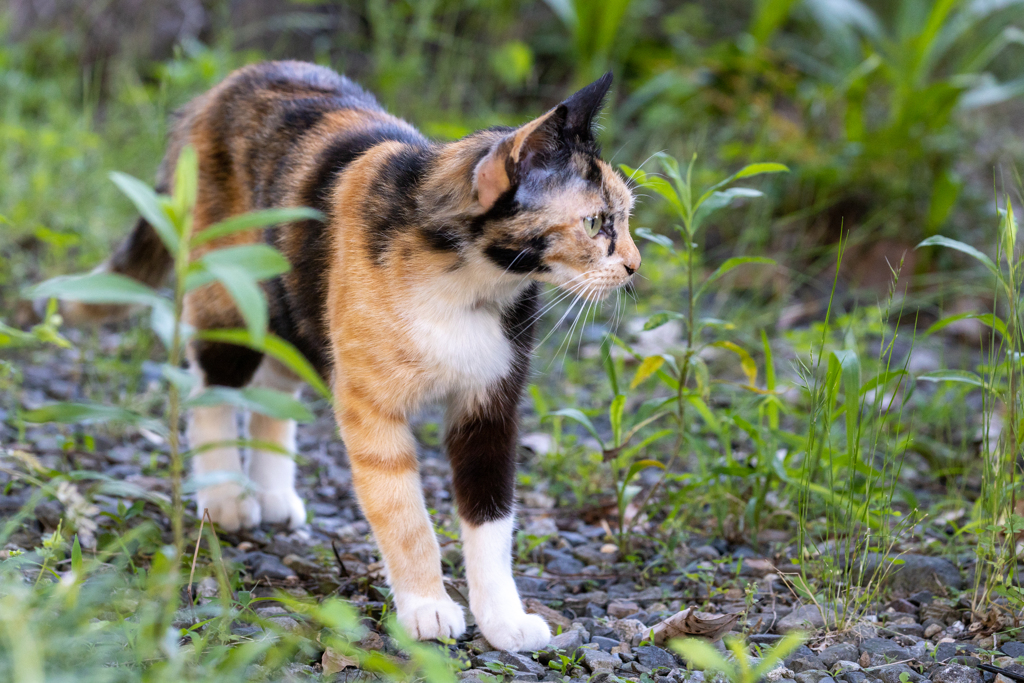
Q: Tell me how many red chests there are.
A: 0